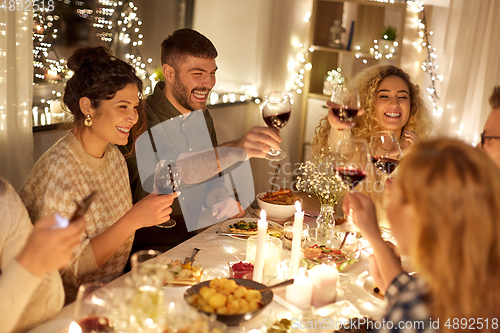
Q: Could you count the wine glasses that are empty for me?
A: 0